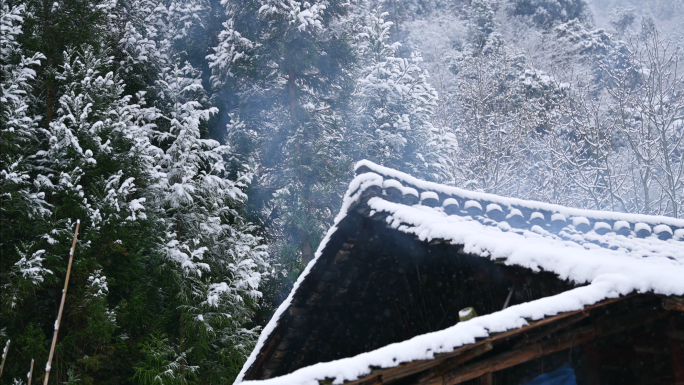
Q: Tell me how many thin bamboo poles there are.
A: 3